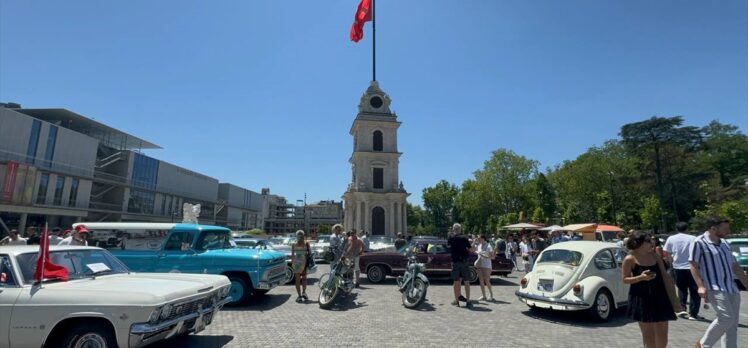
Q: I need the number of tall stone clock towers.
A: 1